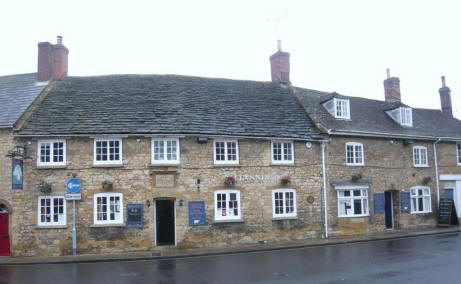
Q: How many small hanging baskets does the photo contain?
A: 6